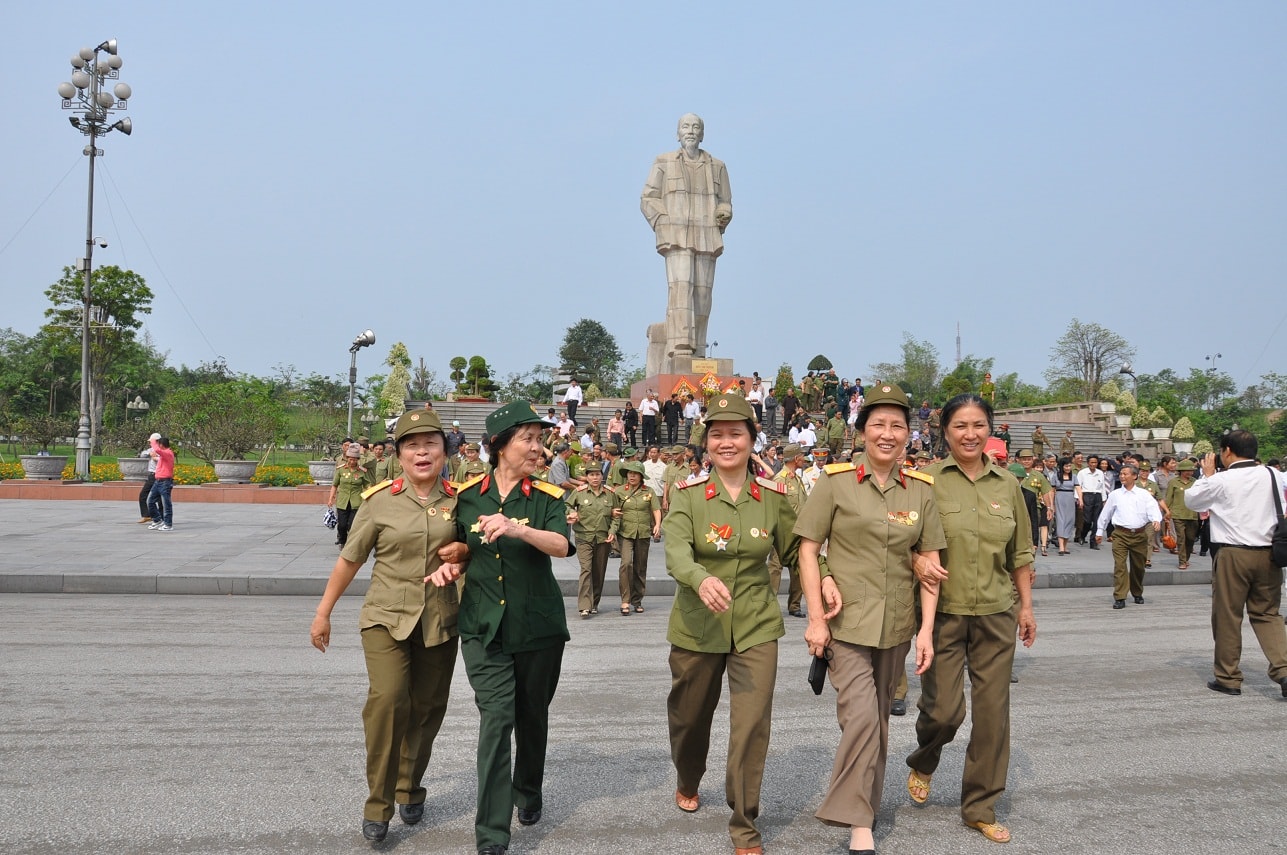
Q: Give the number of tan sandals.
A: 2